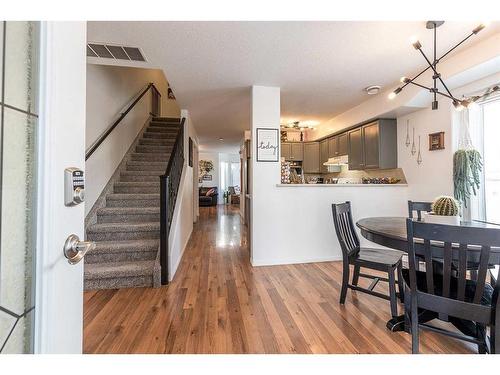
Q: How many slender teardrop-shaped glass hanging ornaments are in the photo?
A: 3